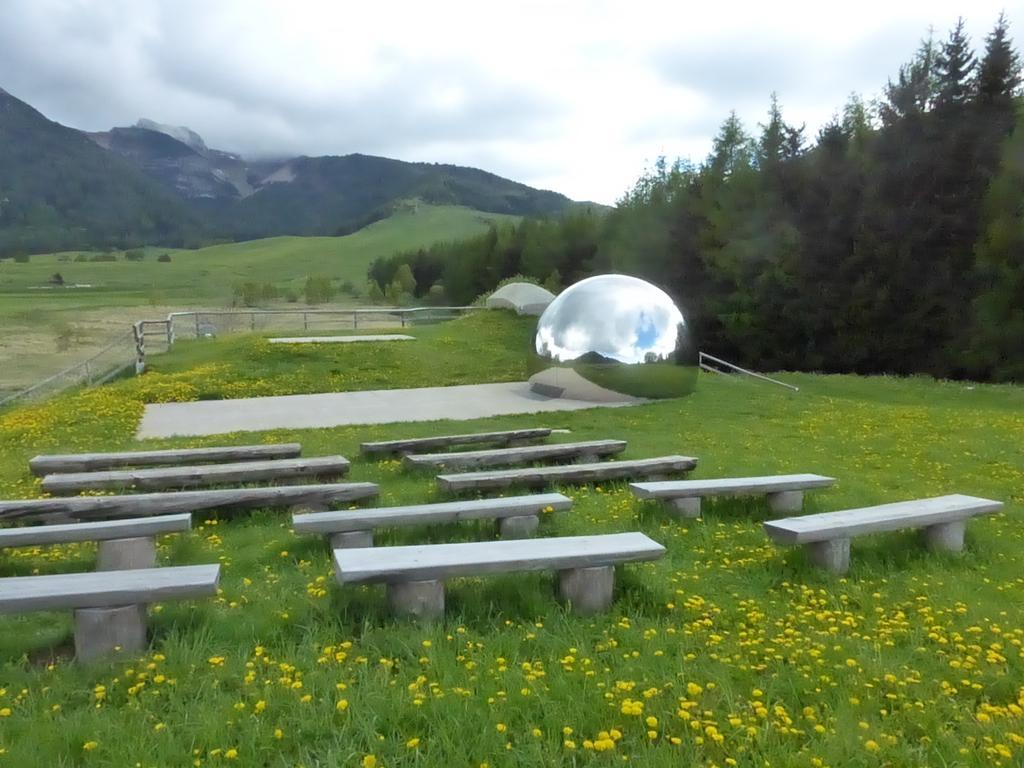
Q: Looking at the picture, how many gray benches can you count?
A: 12